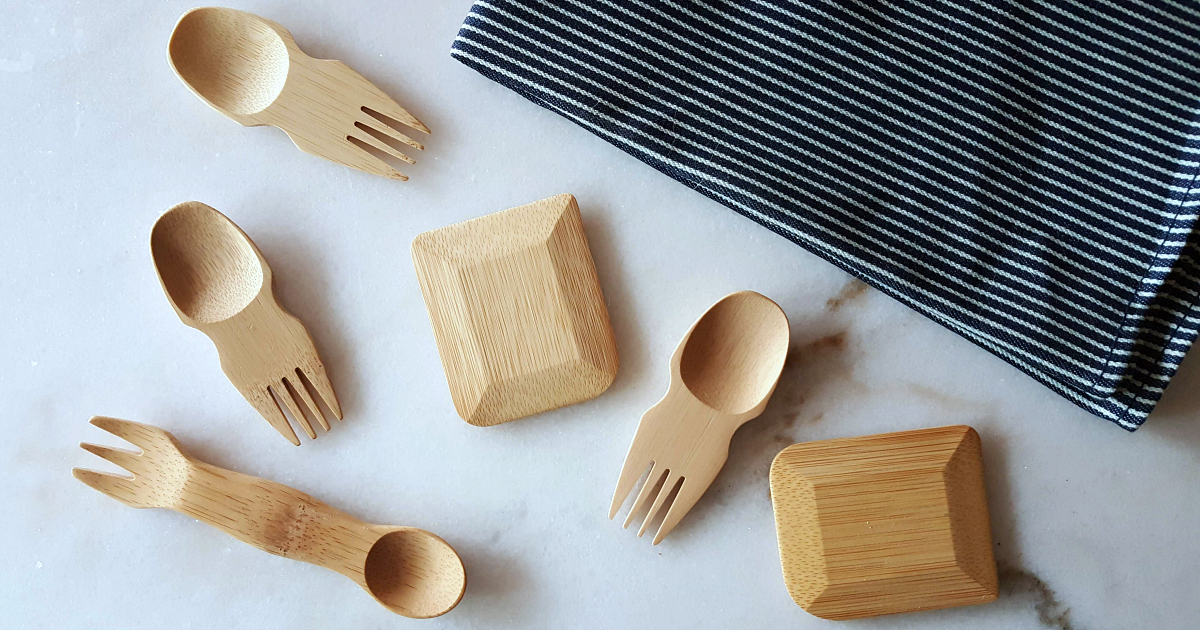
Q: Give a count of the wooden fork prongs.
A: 15